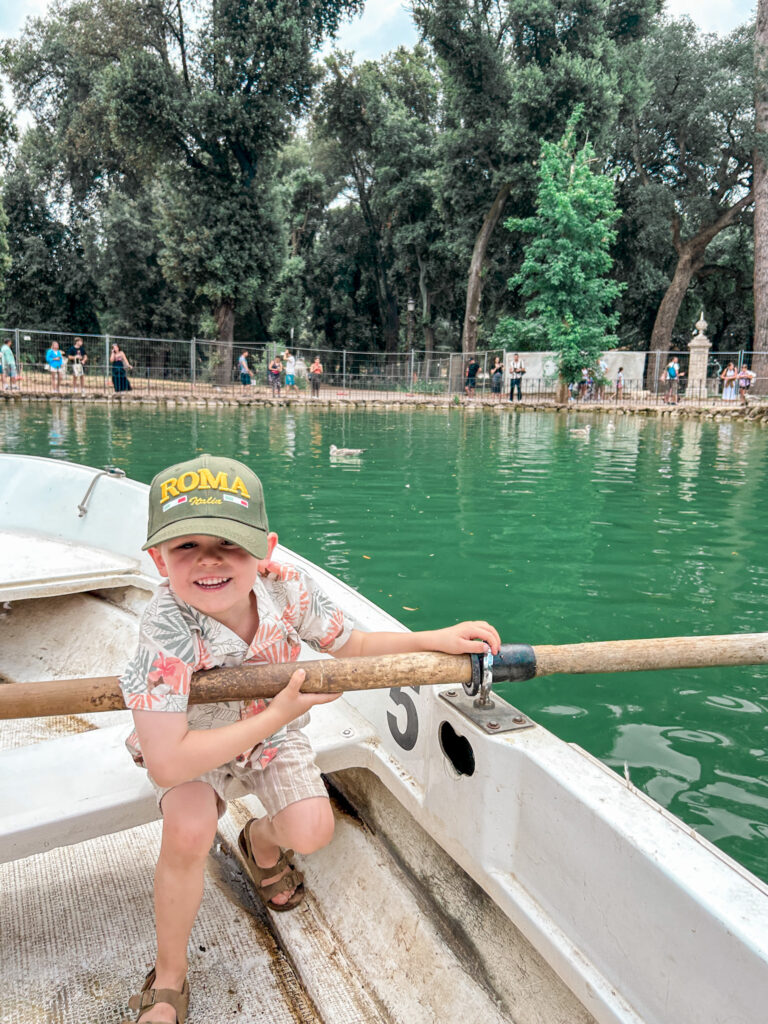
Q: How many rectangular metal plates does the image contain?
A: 1